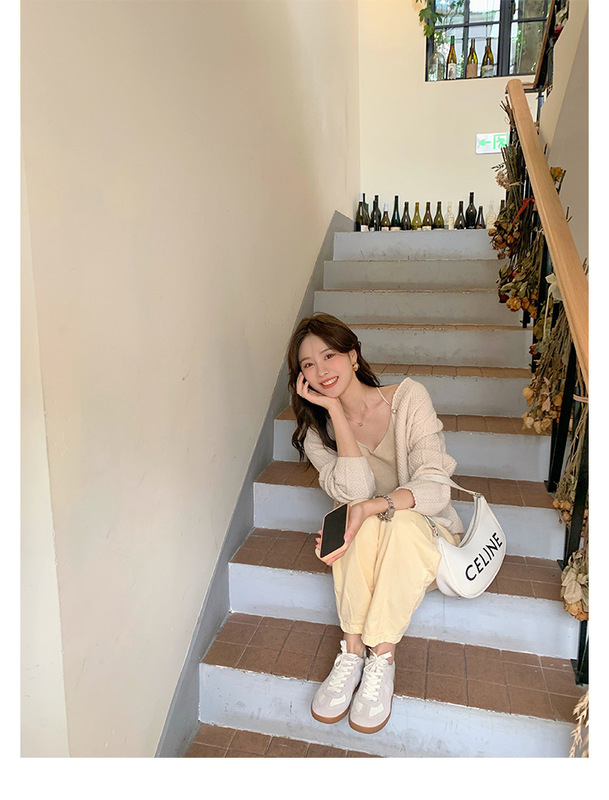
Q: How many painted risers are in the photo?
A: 9